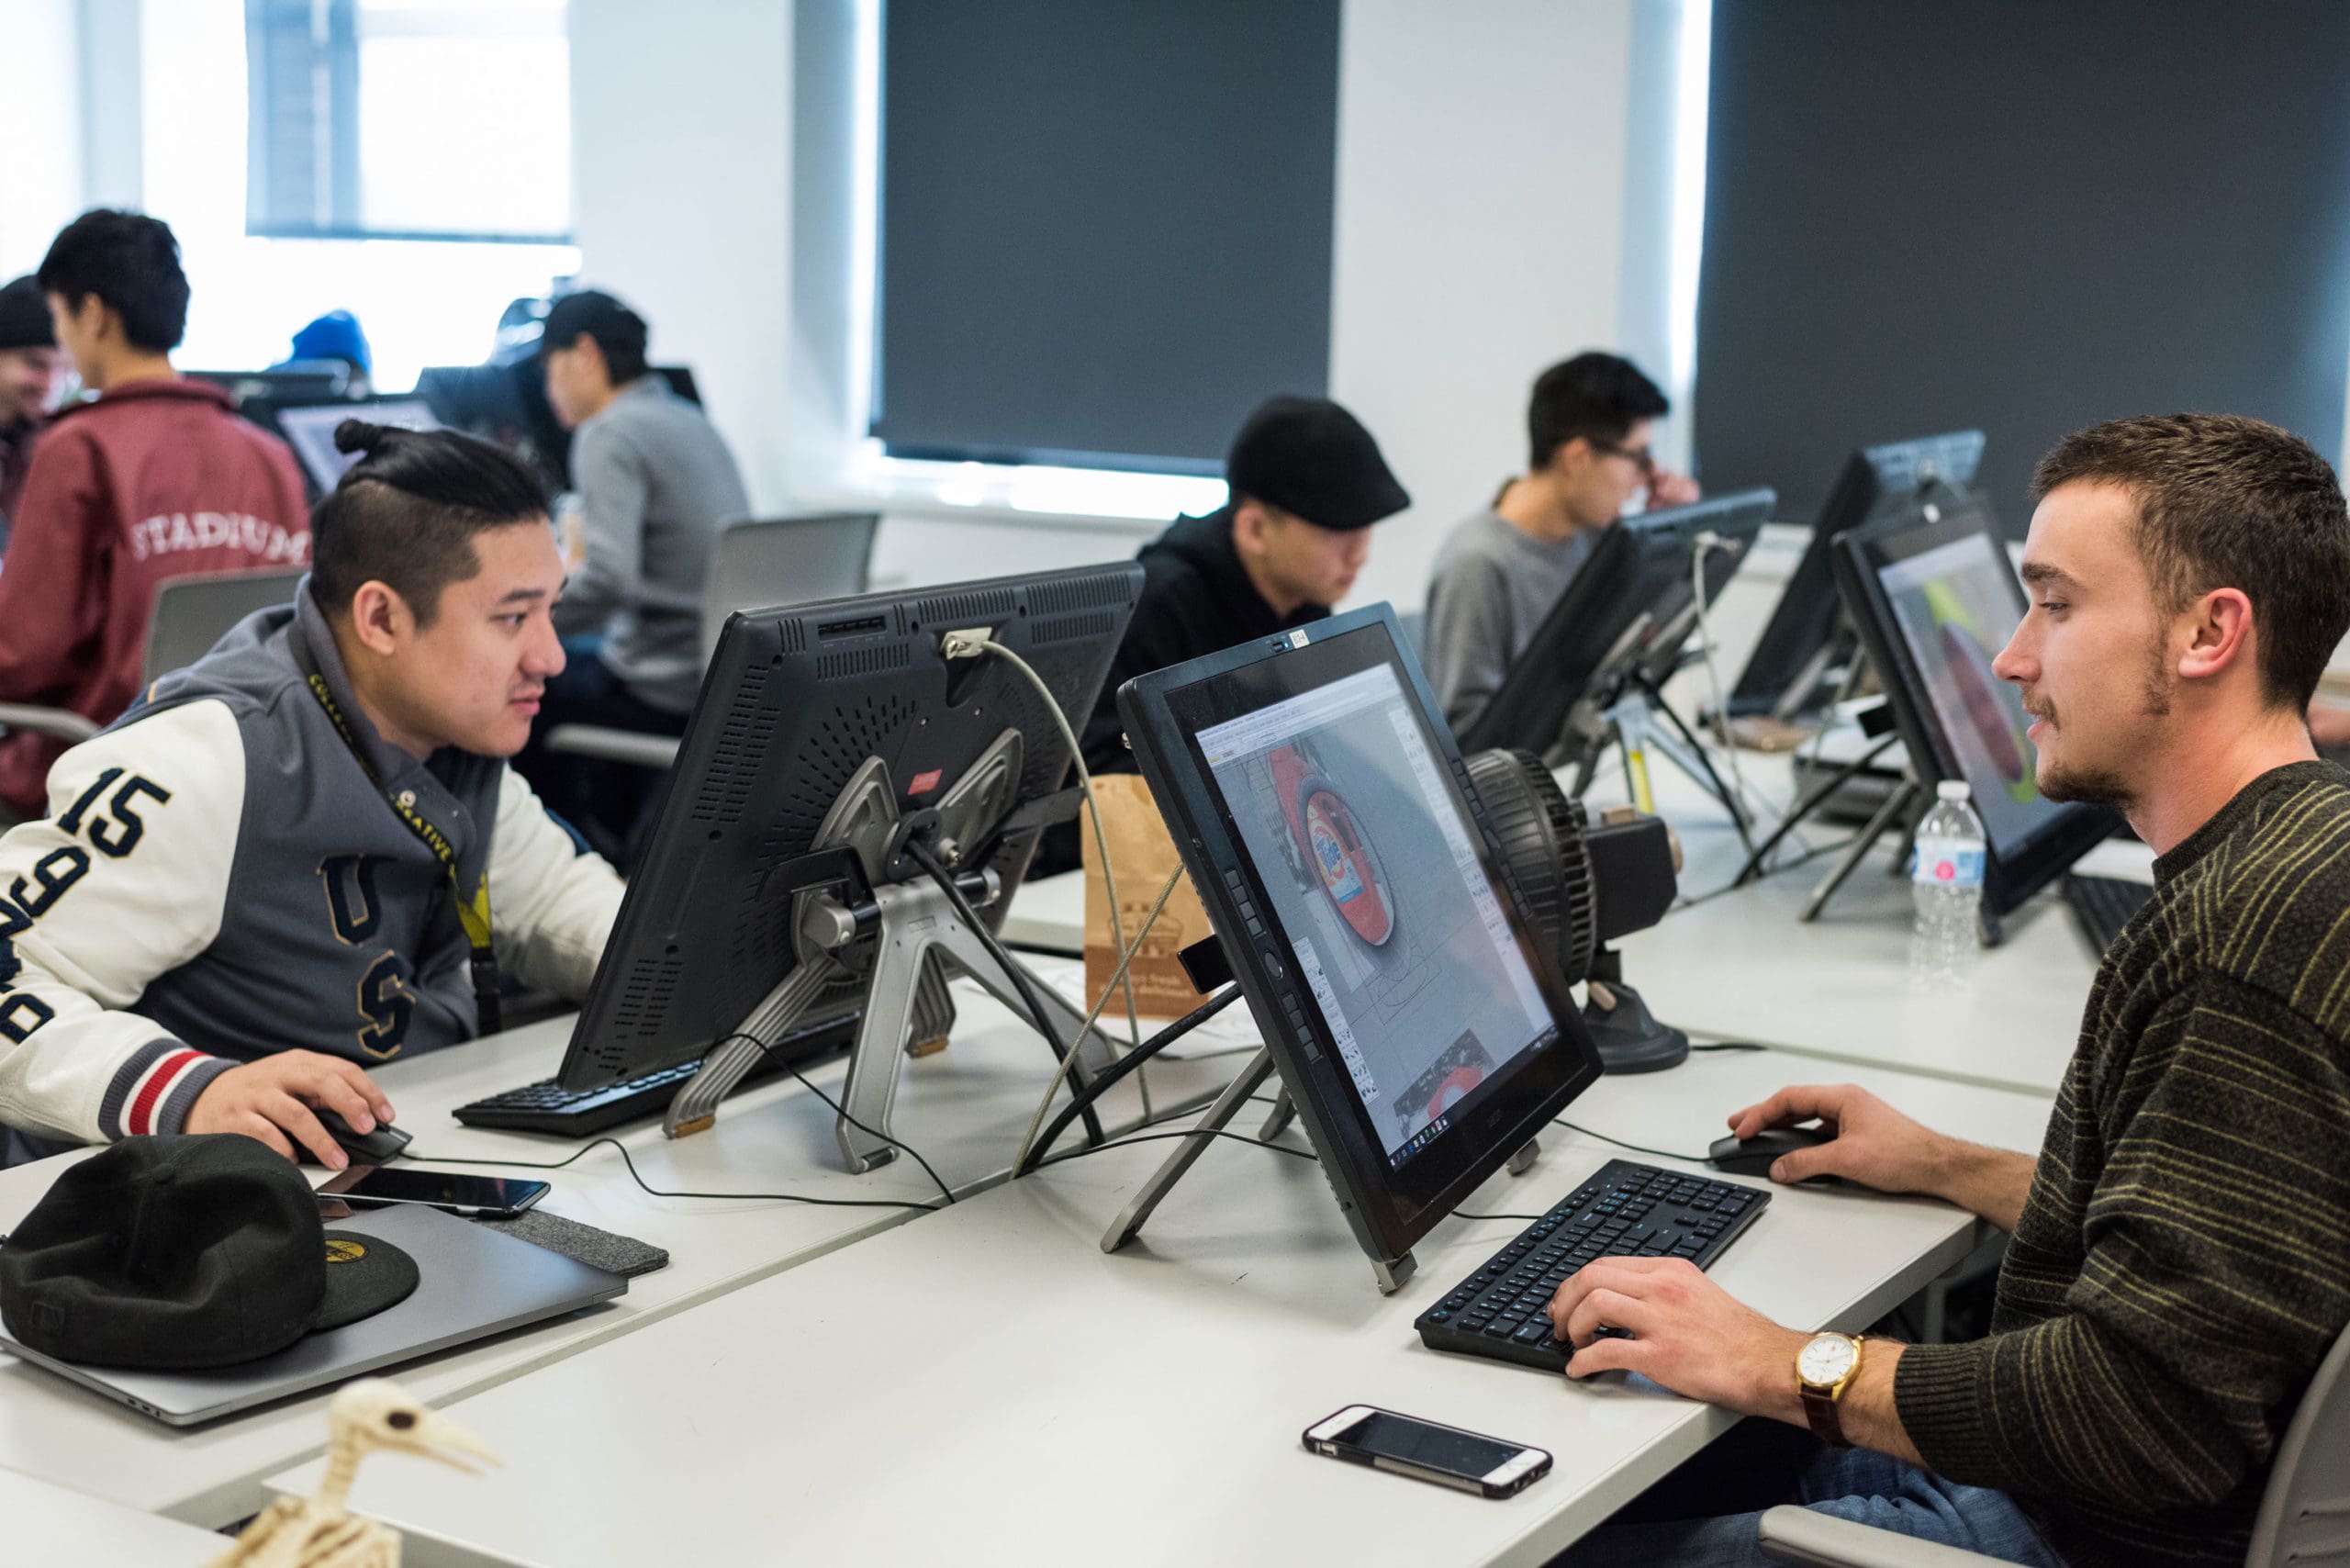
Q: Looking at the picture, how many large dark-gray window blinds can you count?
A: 2